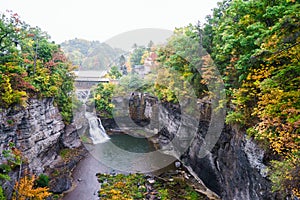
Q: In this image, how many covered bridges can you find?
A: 1